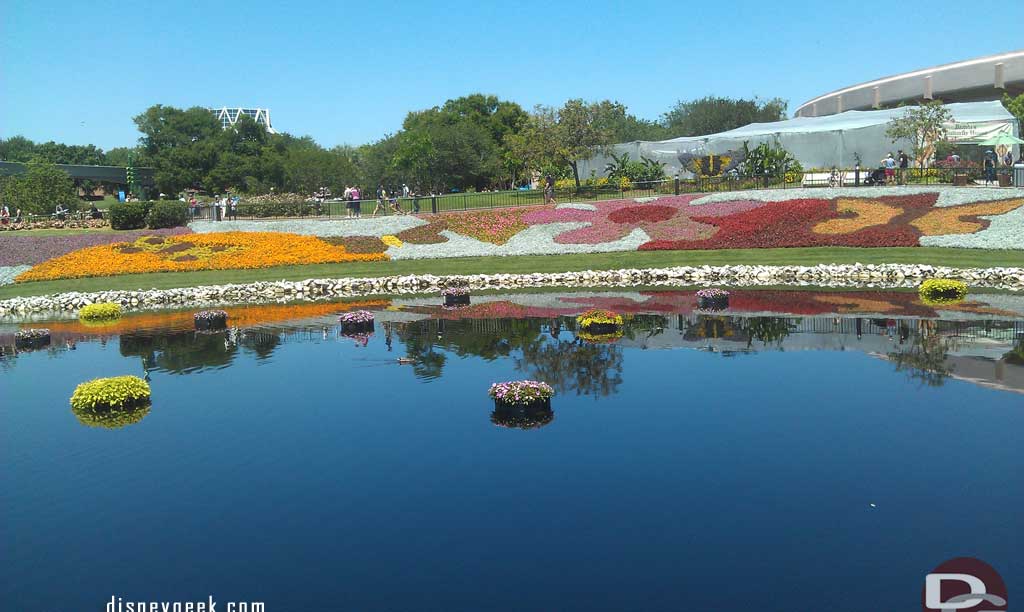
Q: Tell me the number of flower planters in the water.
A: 10